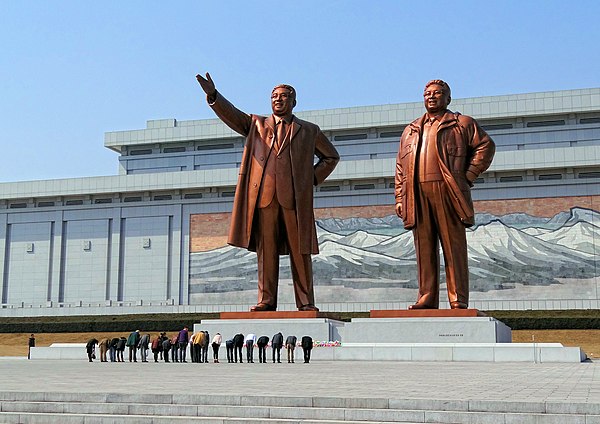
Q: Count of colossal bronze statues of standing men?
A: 2